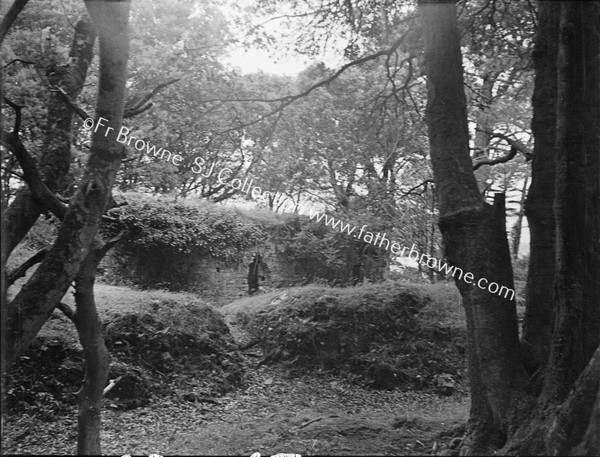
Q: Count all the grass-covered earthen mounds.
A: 2